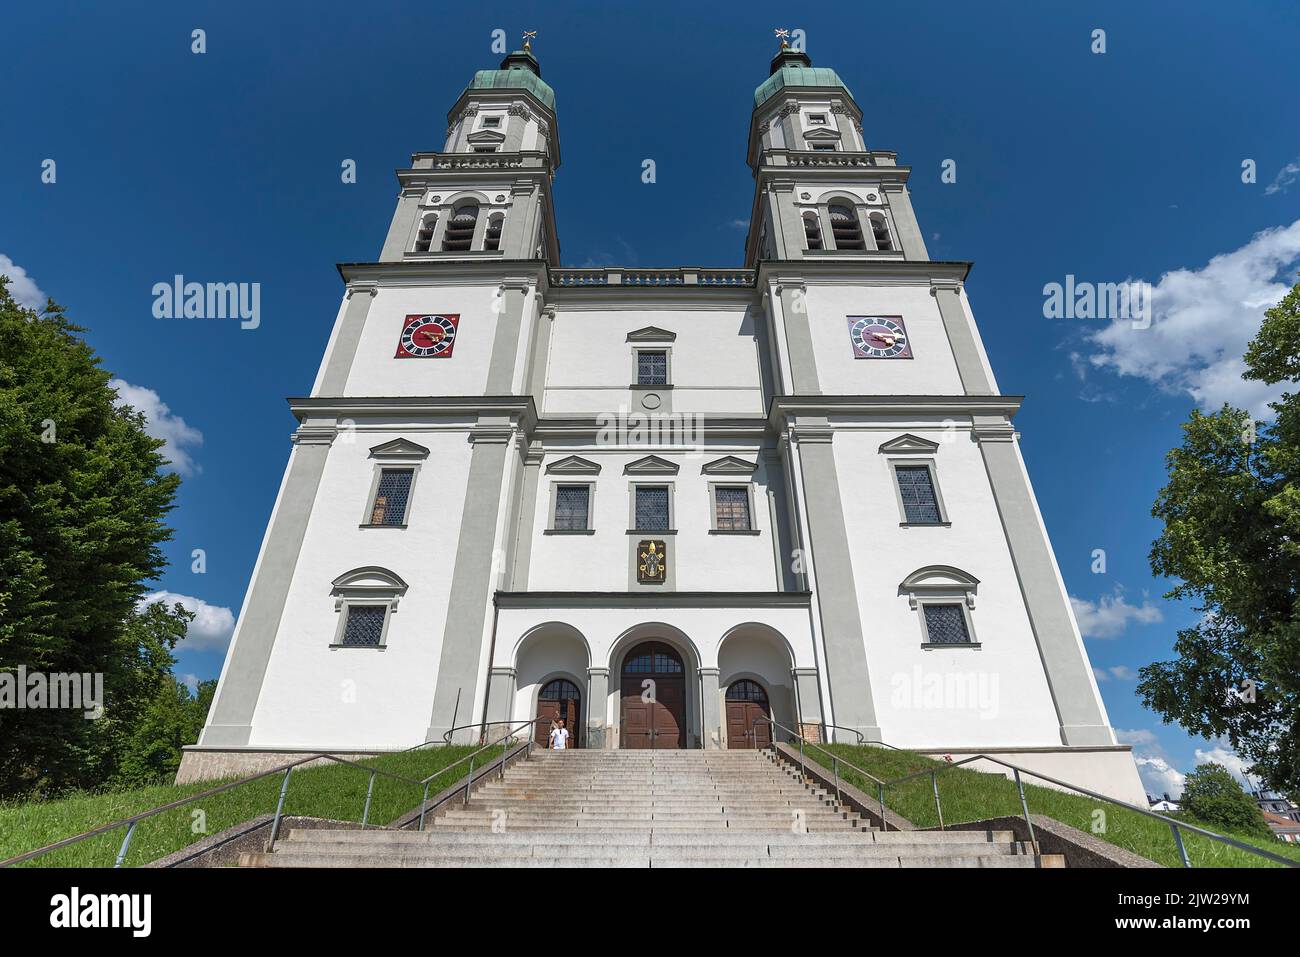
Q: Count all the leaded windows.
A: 8